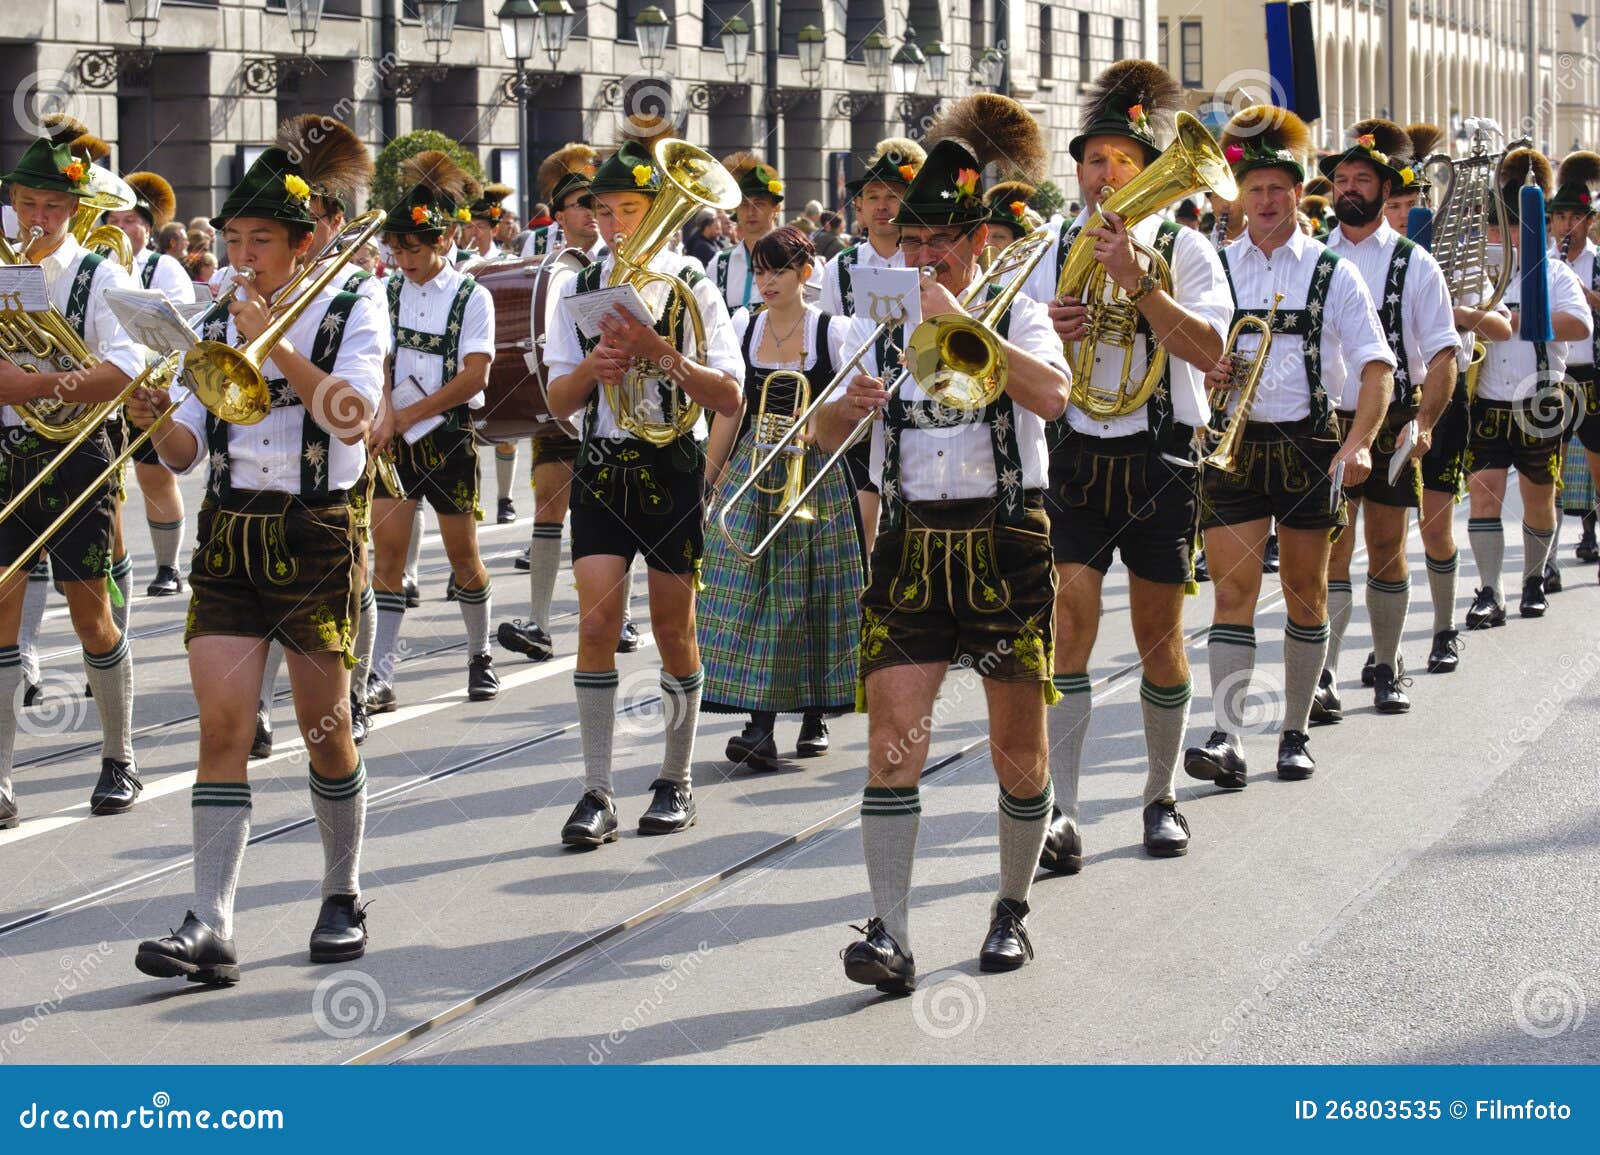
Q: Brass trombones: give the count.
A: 2